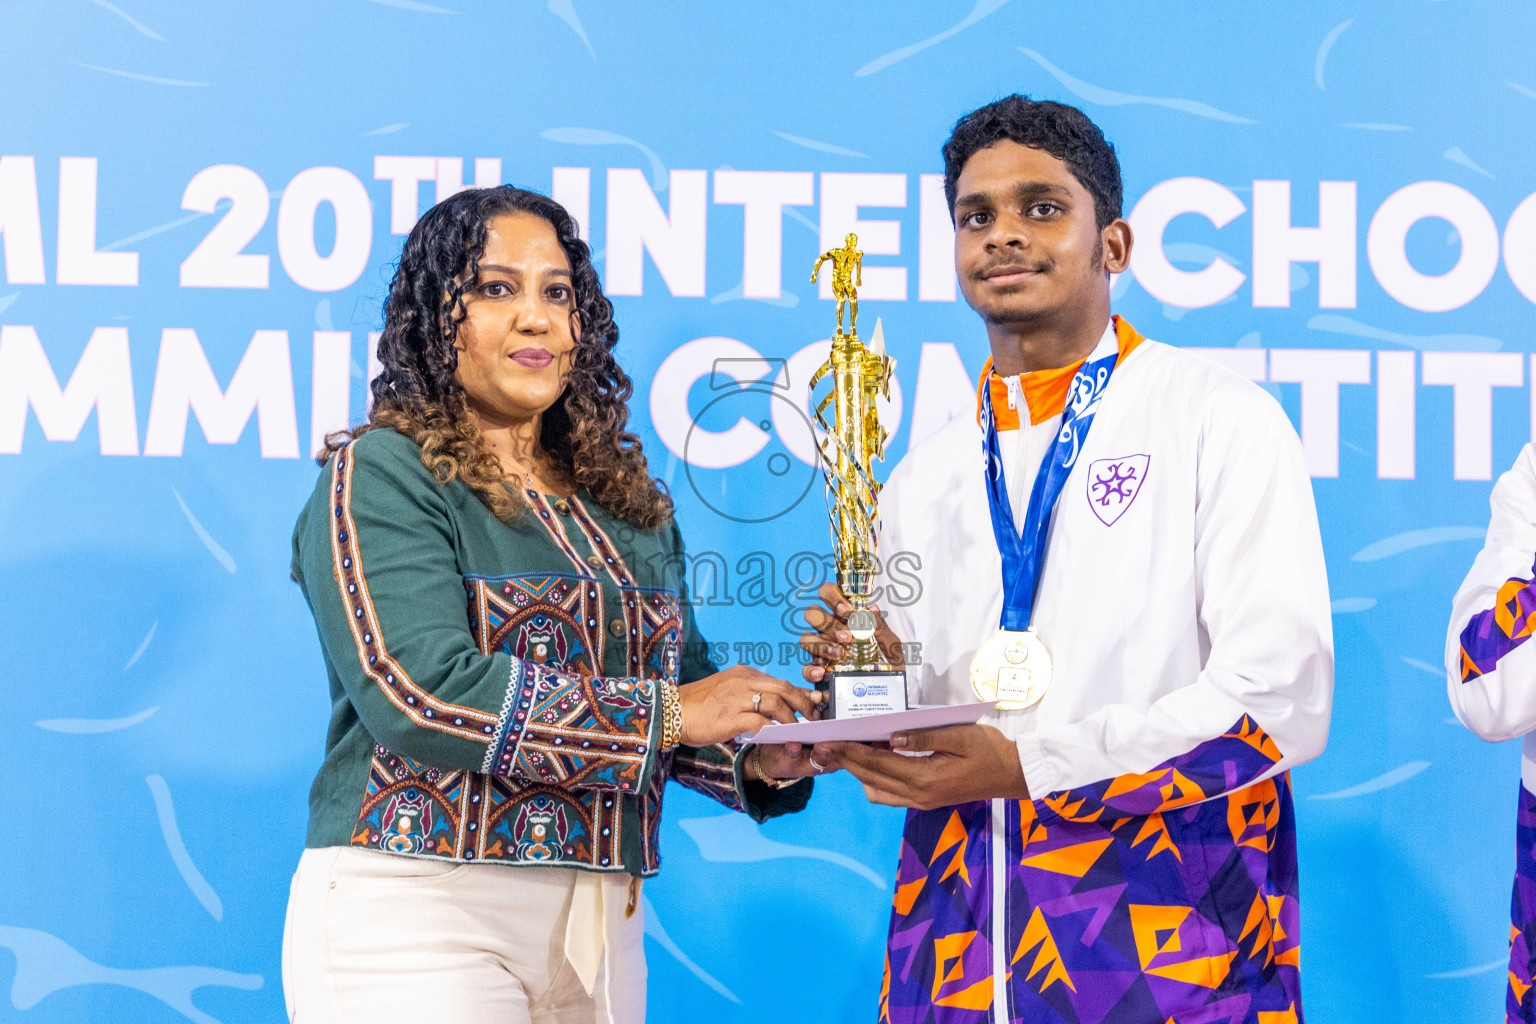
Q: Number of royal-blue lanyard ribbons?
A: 1